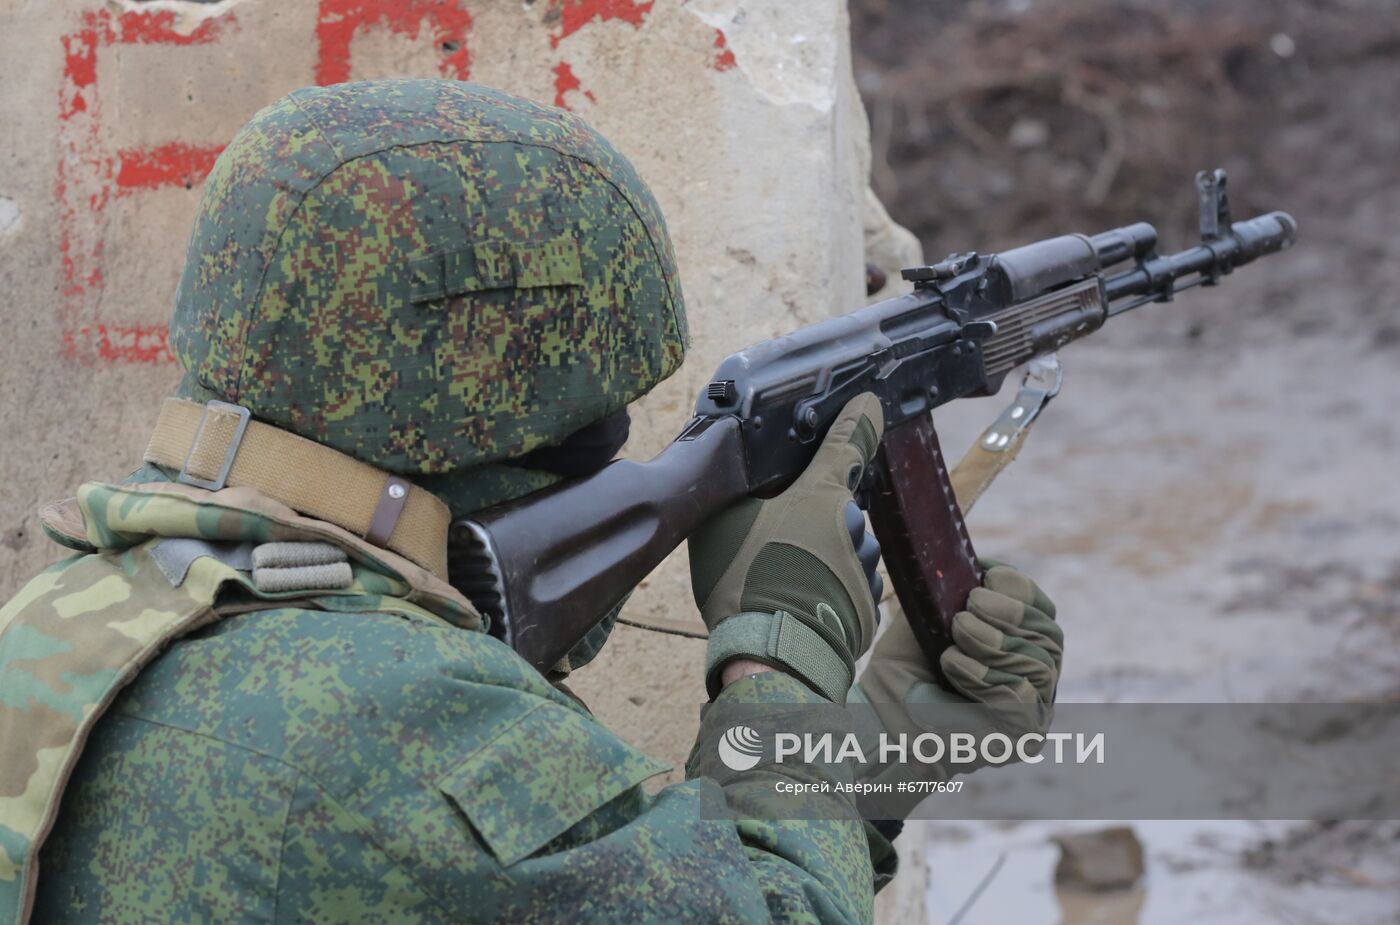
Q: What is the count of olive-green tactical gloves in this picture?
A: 2